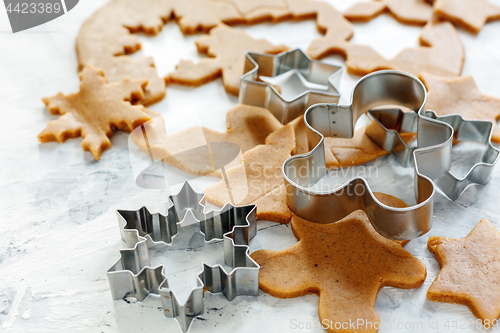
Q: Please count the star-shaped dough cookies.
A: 3